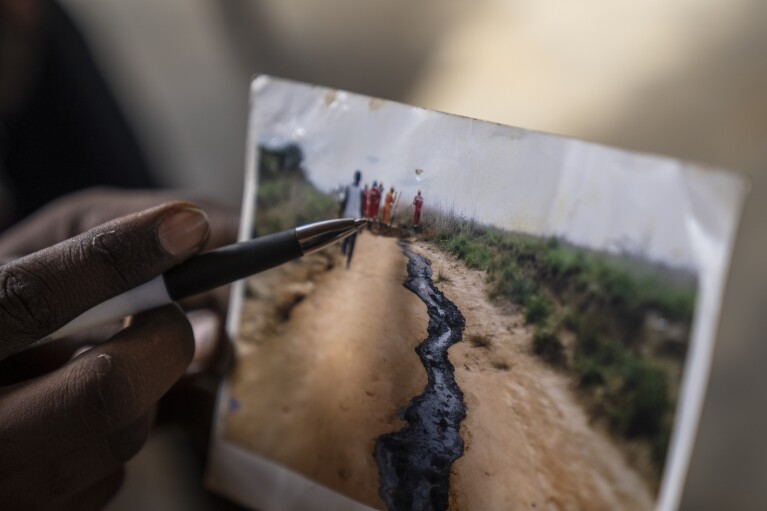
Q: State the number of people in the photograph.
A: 6